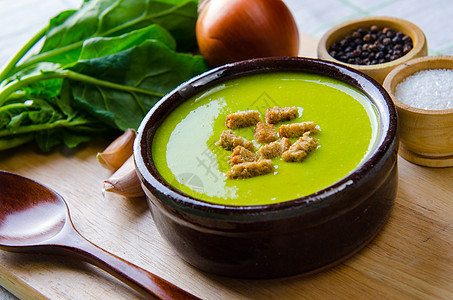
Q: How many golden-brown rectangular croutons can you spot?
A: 9